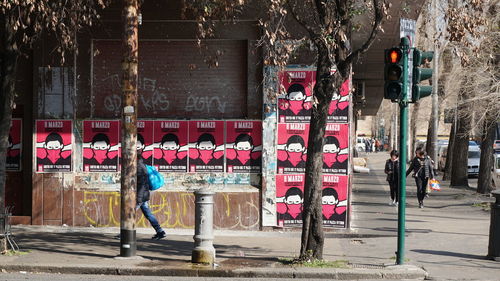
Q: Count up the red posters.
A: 13